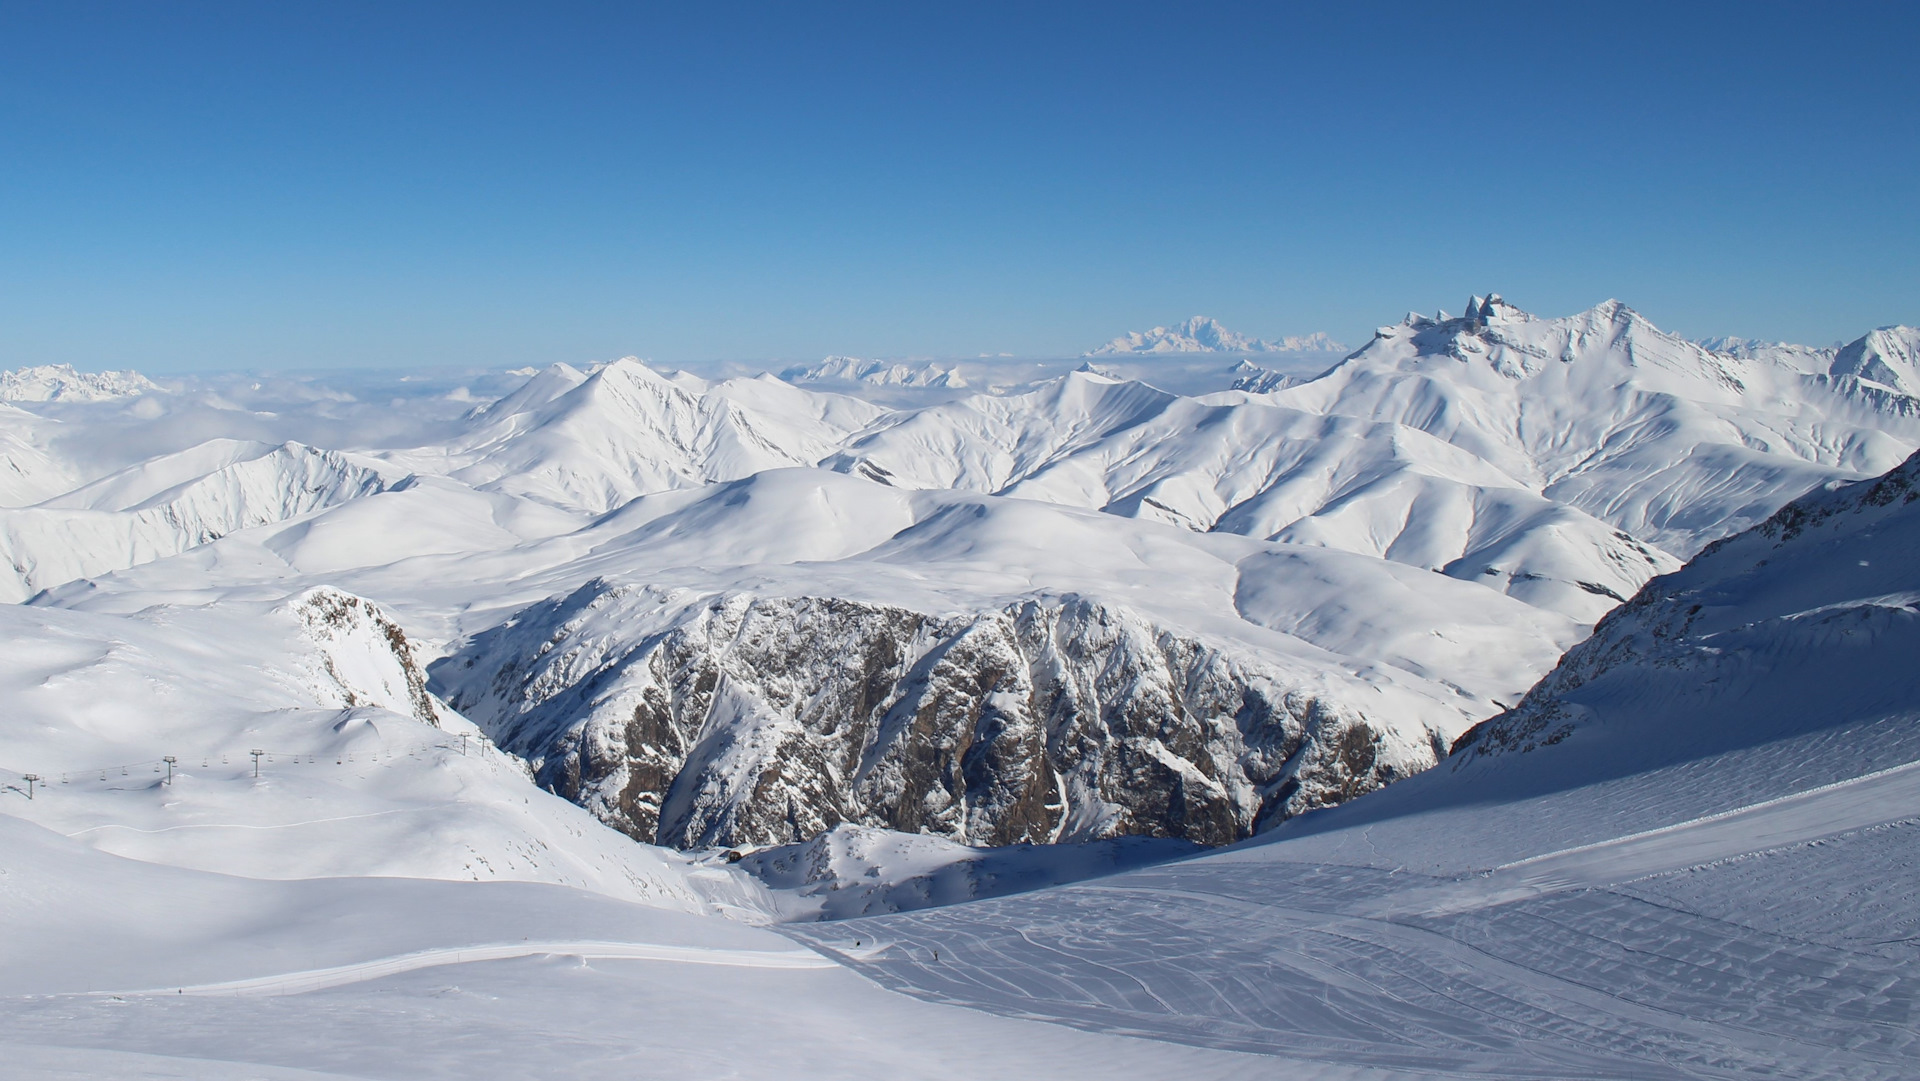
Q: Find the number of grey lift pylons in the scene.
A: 5